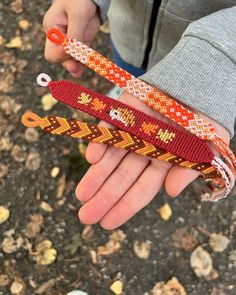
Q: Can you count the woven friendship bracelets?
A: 3